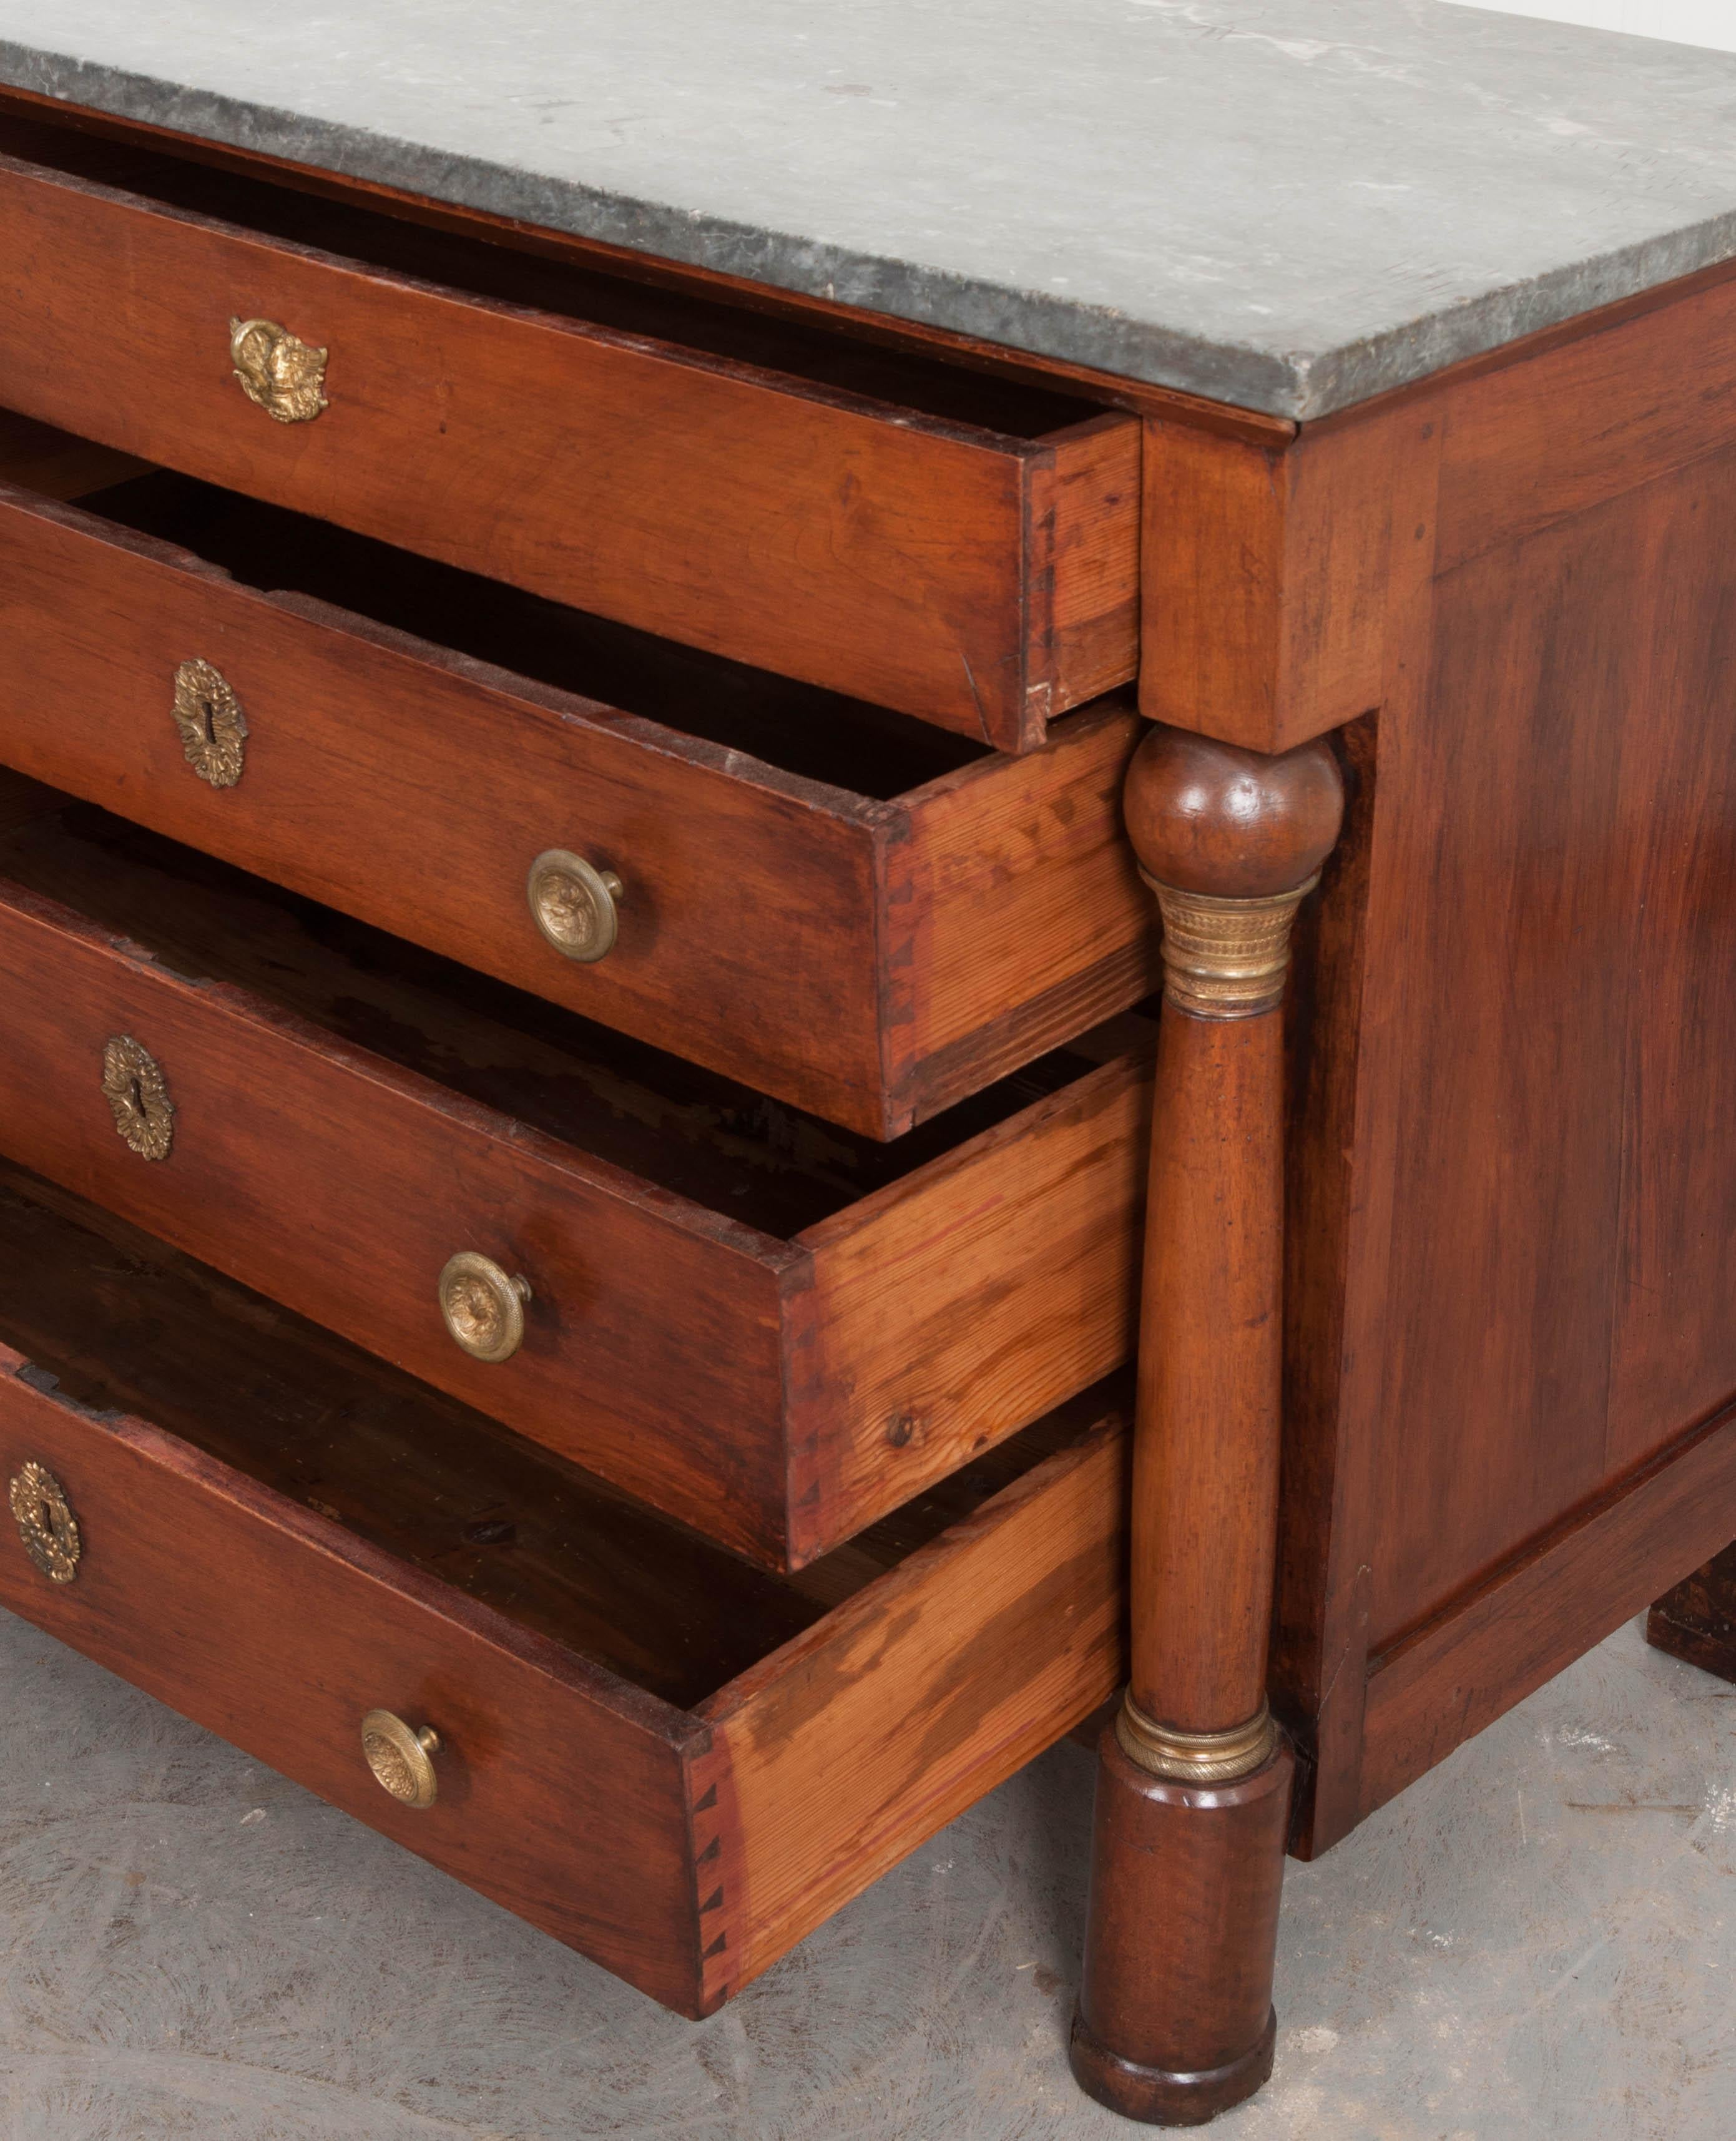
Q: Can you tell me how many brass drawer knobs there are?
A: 3